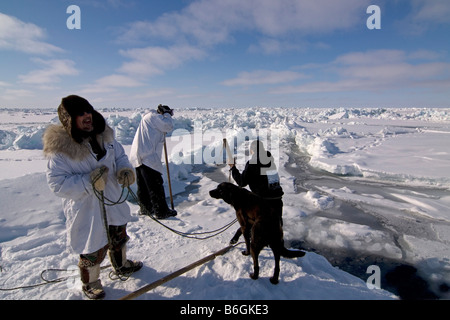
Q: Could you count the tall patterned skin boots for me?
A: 2